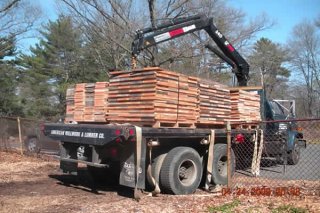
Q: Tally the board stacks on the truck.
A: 4